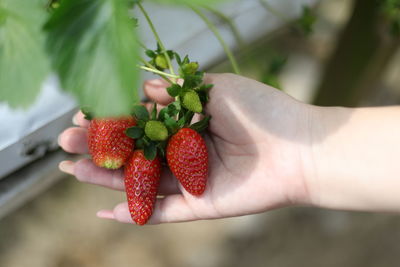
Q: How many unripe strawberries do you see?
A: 4